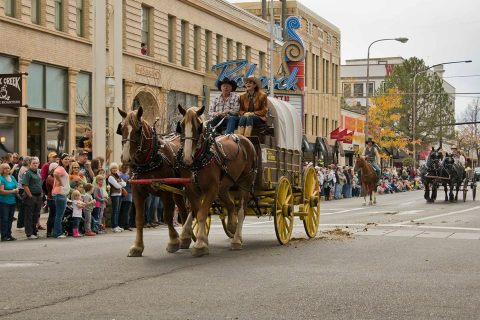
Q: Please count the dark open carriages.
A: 1